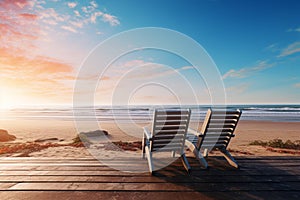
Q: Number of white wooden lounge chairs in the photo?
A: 2